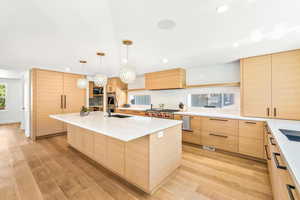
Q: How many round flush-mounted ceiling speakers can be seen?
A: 1